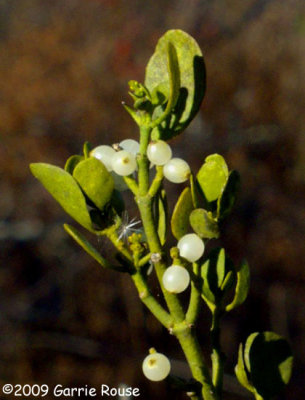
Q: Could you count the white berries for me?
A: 8